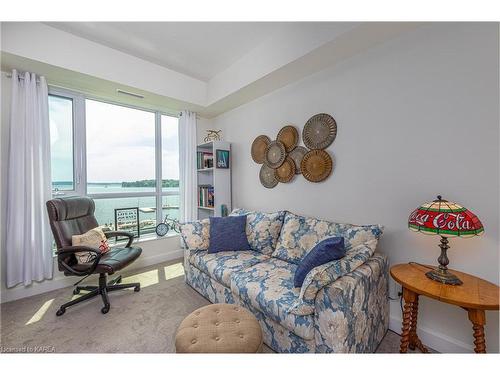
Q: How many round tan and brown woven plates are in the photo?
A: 8